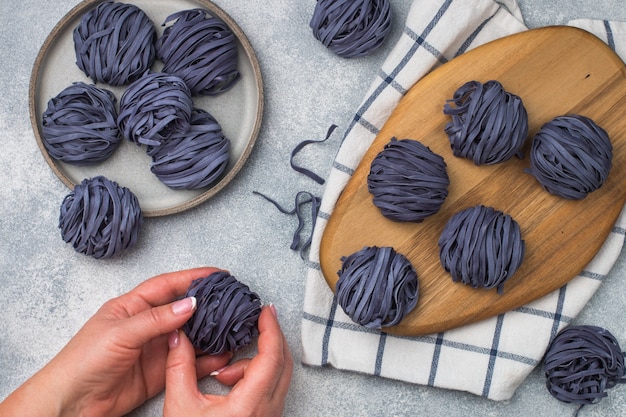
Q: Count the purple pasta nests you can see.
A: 14